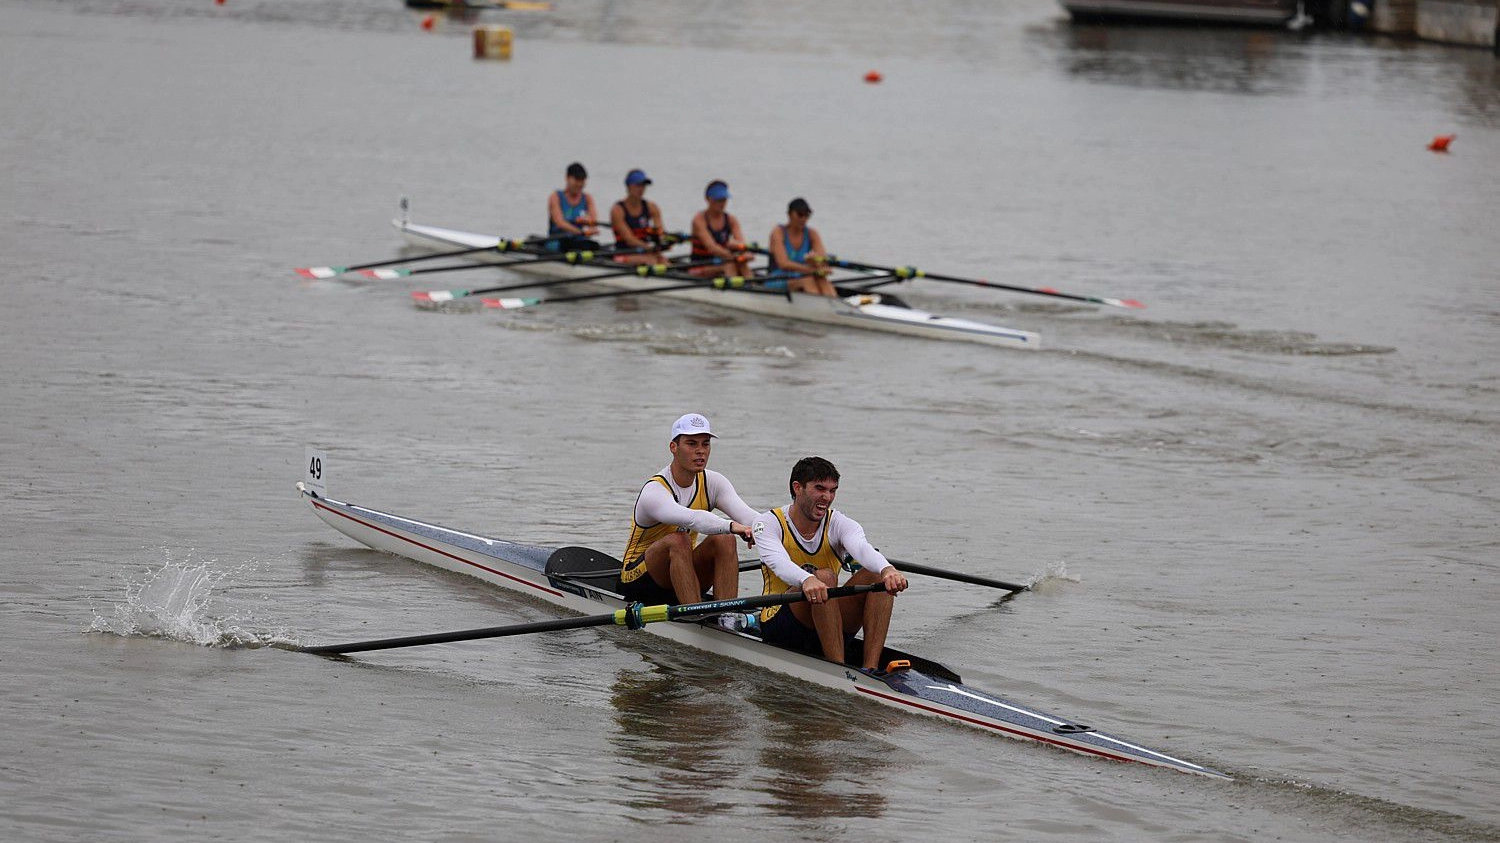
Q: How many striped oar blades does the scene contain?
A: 5